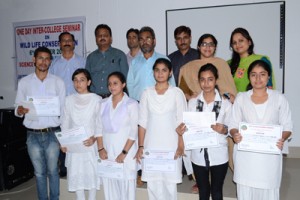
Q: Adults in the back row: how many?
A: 7